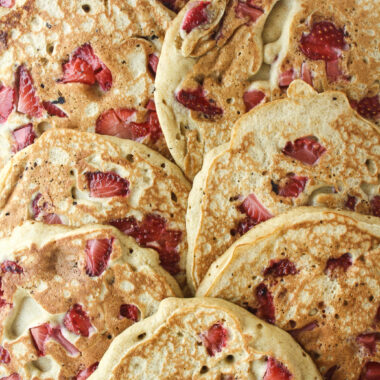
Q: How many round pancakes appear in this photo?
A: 7